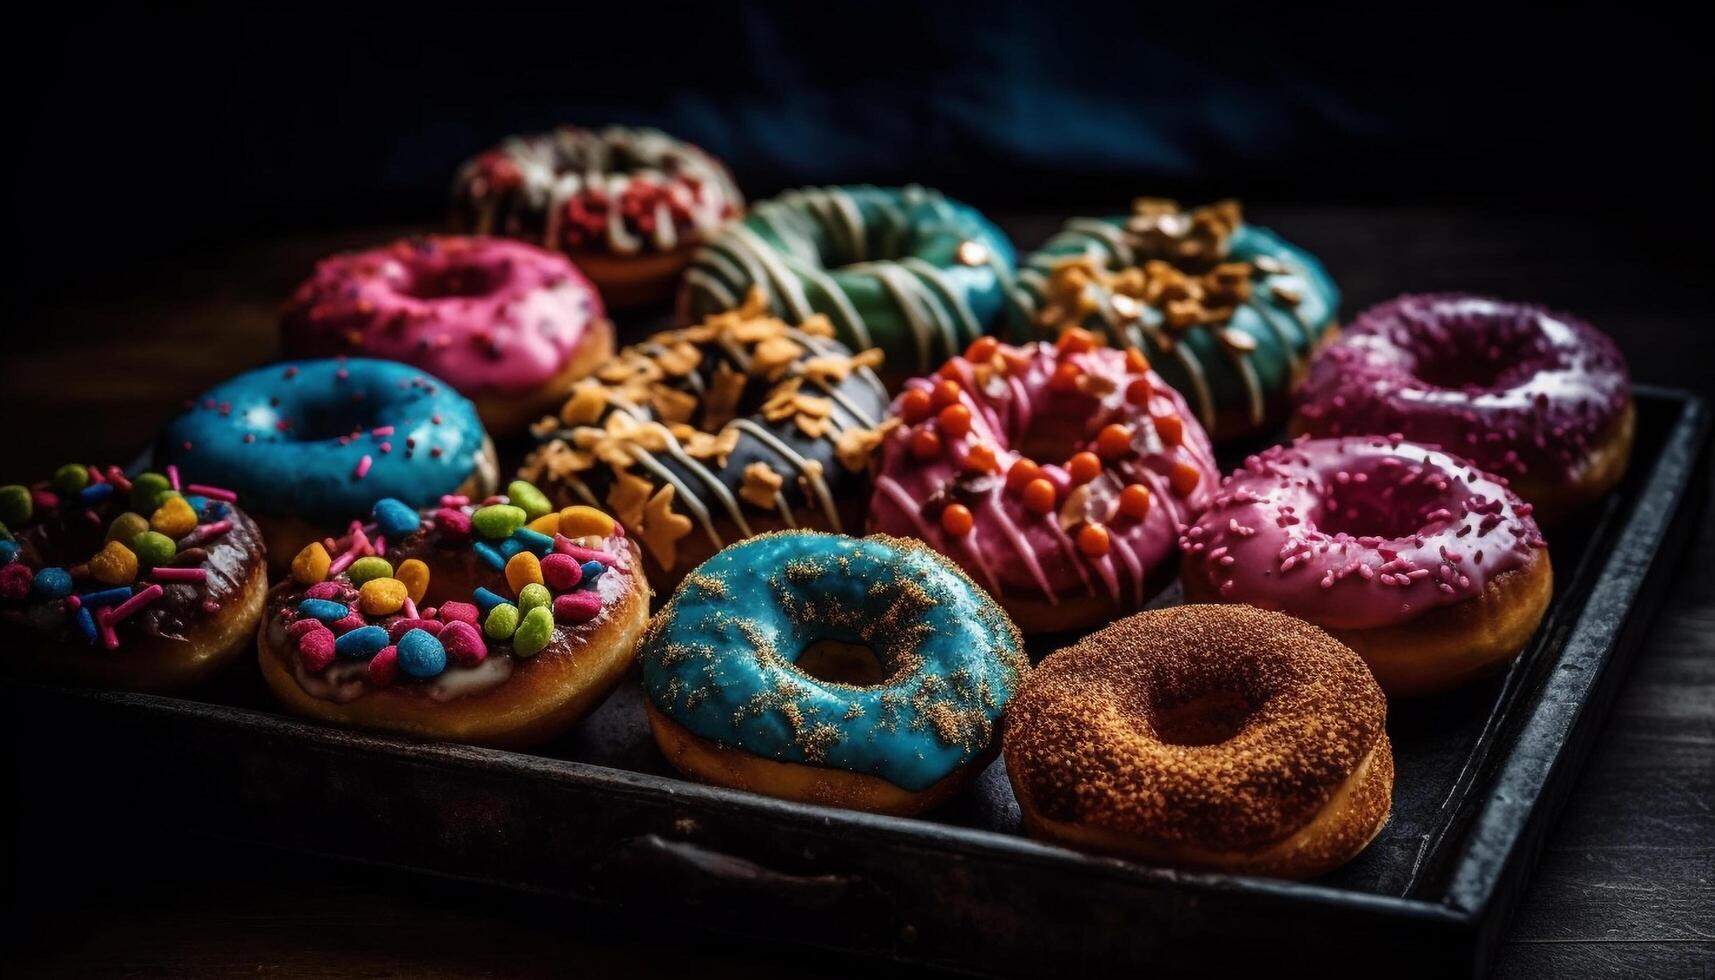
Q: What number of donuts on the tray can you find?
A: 13